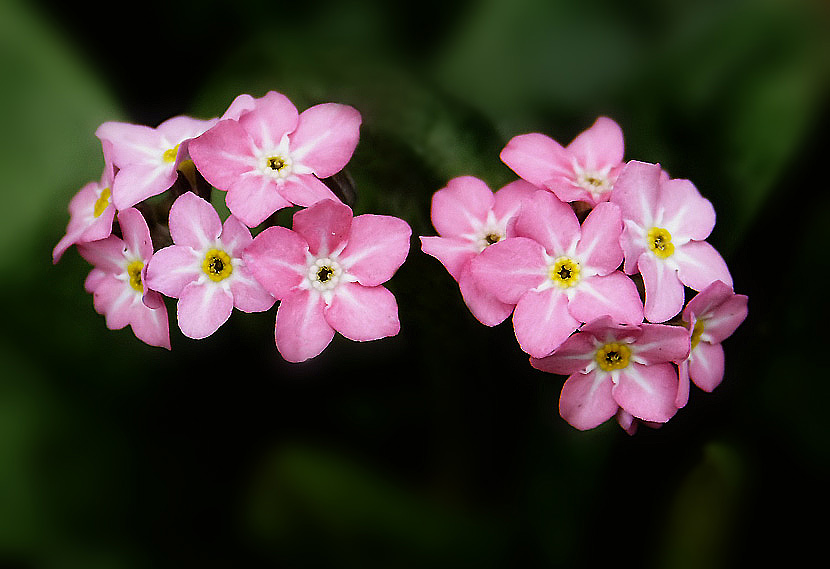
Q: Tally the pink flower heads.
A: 12